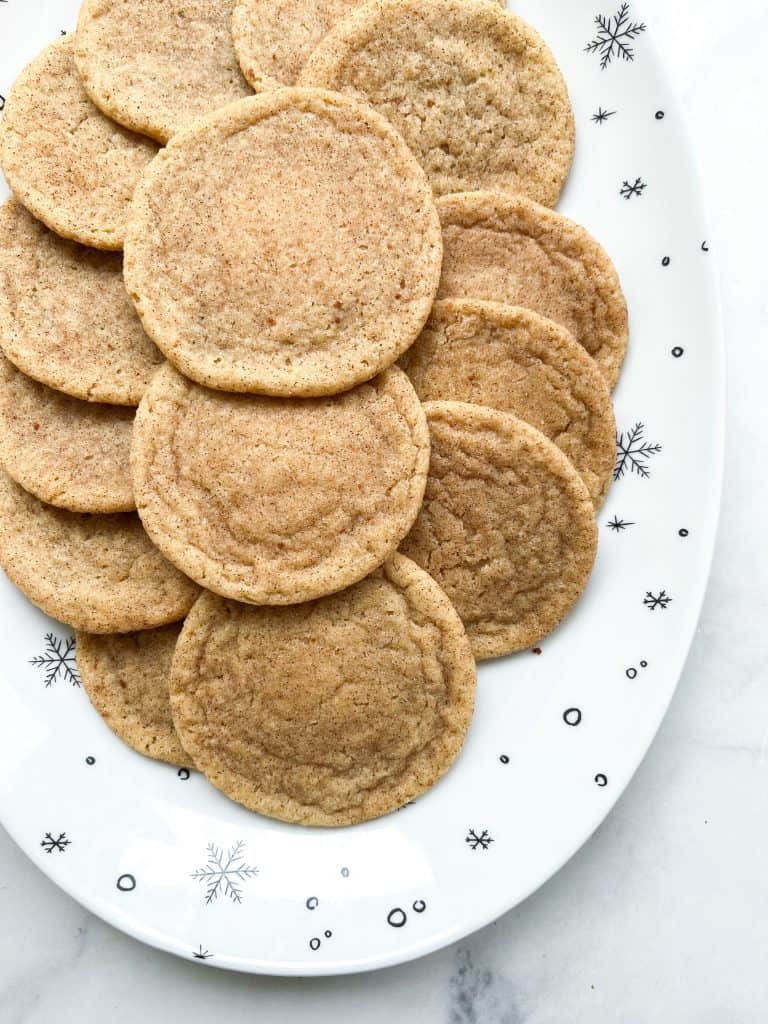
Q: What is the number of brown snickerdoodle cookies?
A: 14